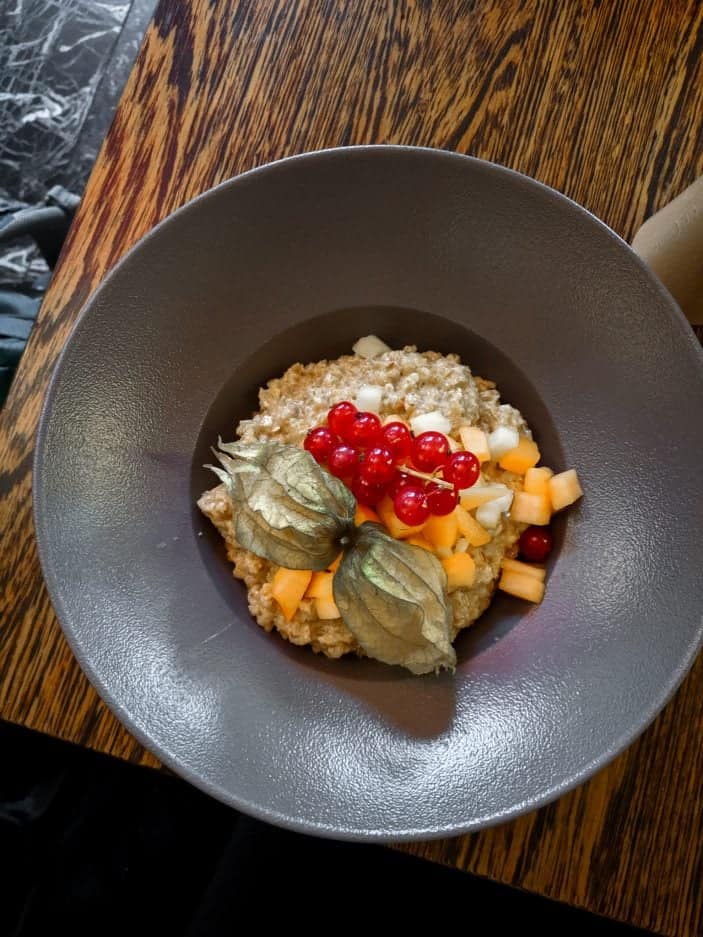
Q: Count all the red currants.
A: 13